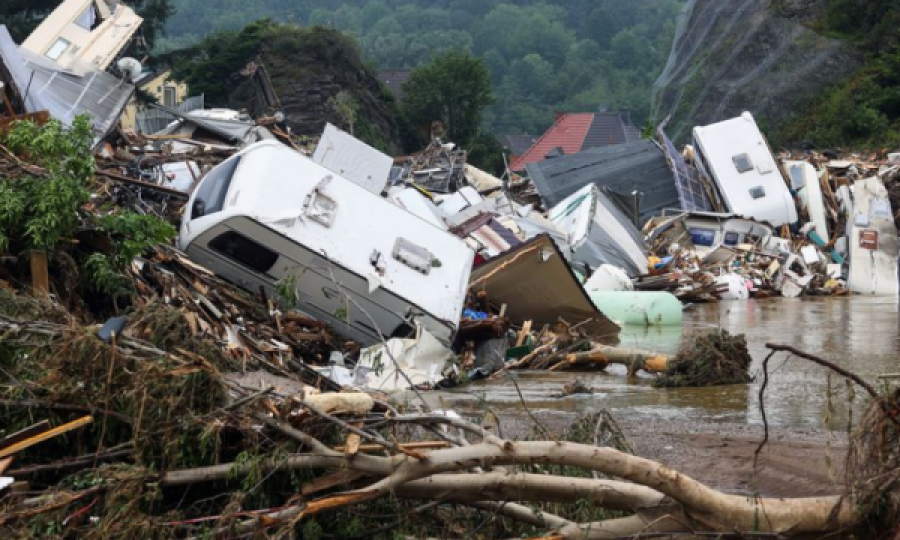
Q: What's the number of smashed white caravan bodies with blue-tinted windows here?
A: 1